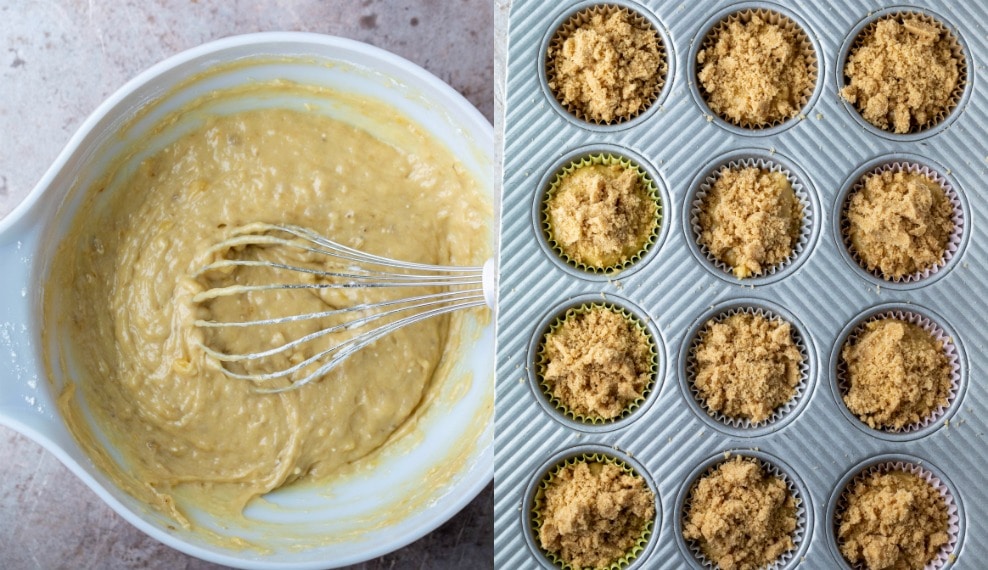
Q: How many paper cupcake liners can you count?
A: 12